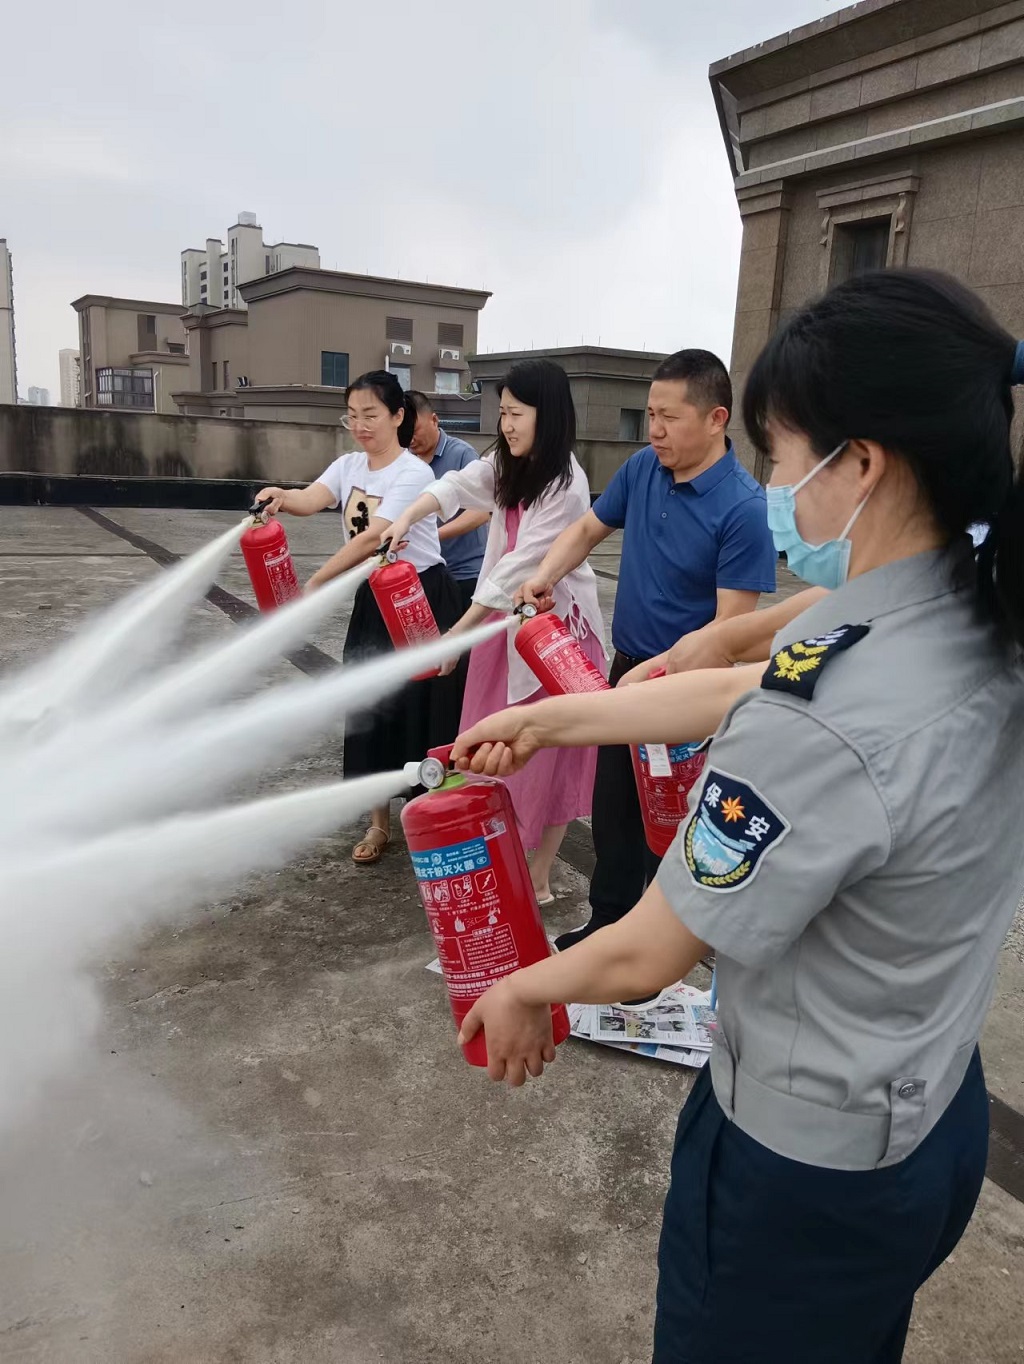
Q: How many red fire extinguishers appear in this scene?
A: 5